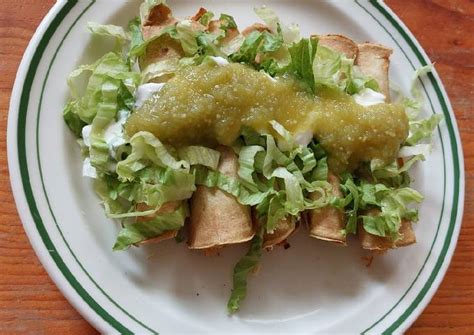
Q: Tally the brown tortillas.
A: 5